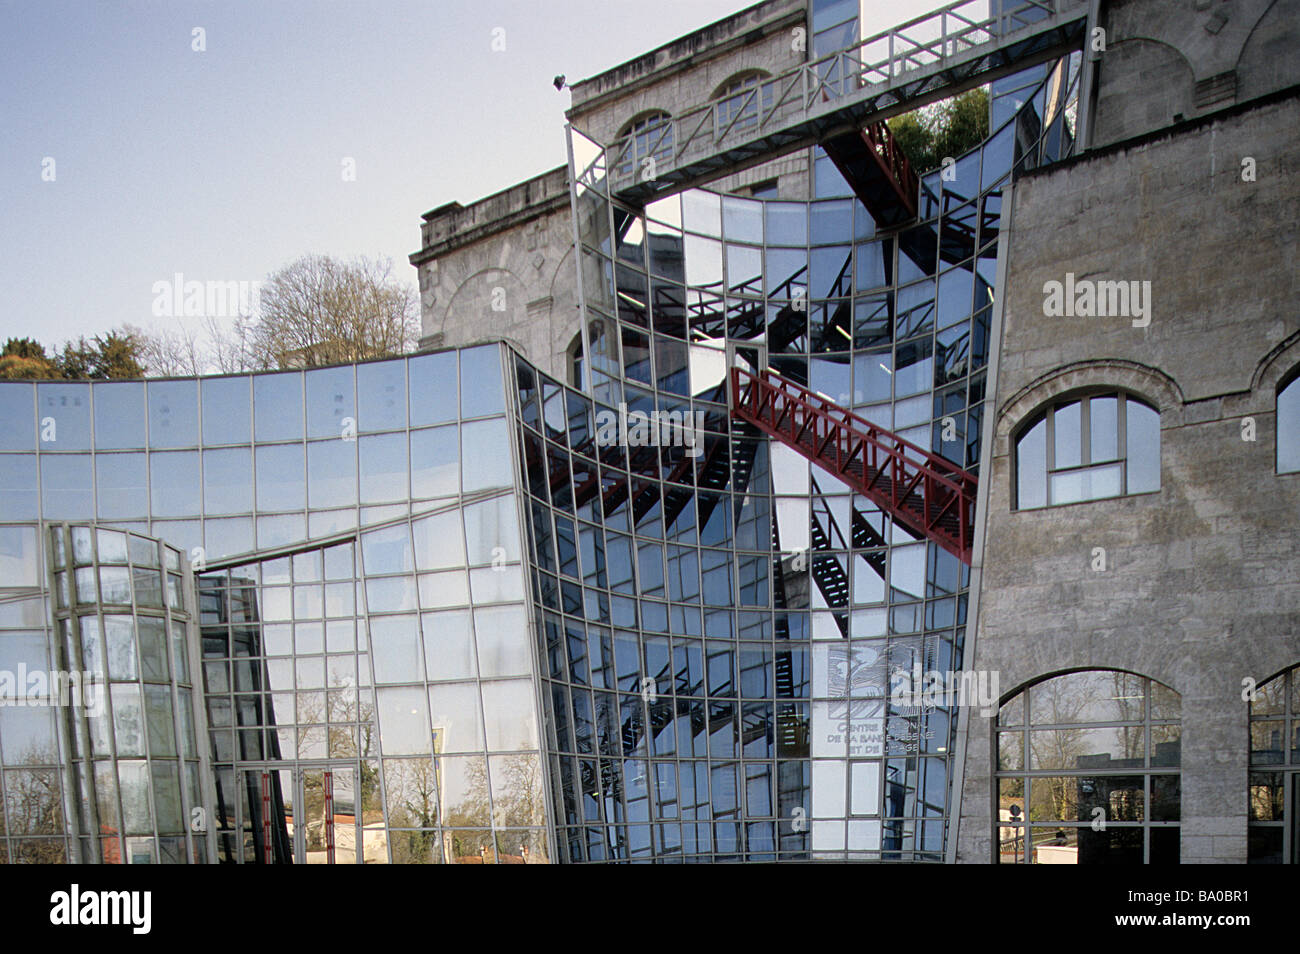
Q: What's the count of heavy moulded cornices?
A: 2